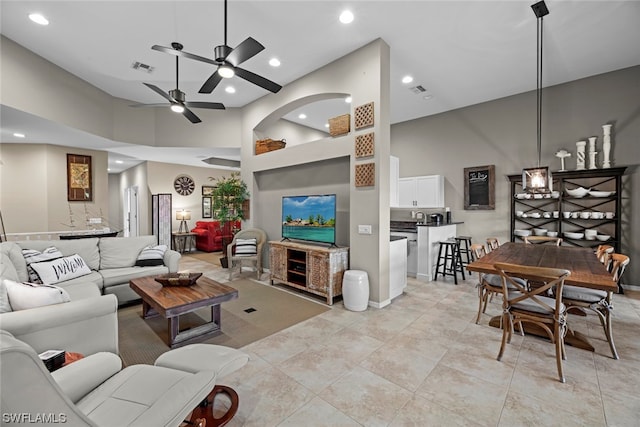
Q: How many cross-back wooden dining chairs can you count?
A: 6